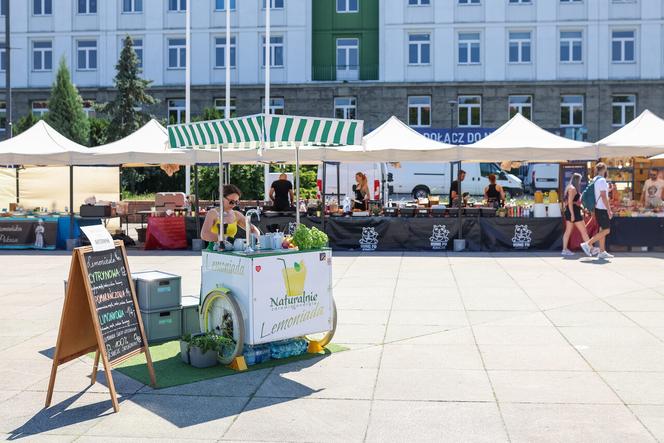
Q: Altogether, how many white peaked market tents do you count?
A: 5